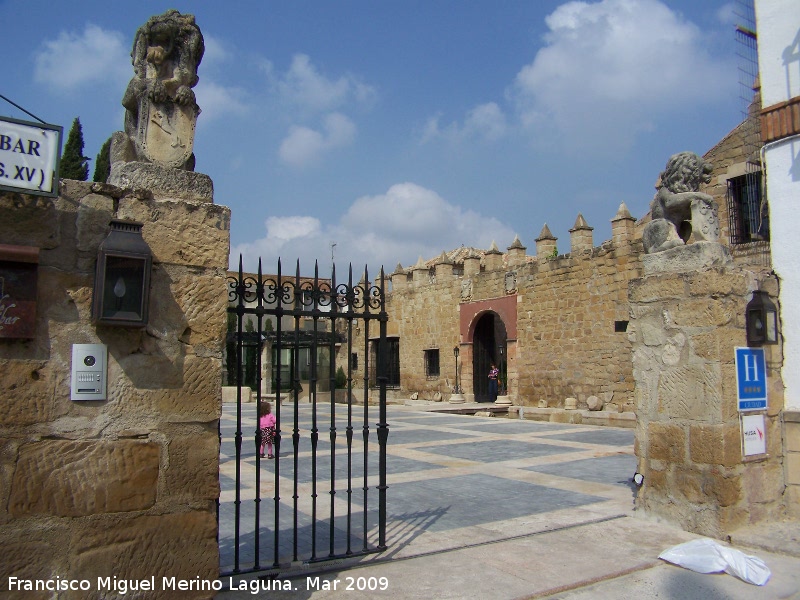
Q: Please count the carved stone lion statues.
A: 2